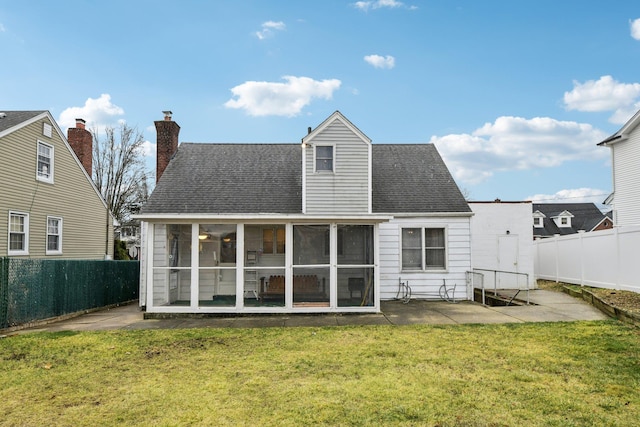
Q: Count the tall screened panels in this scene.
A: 5